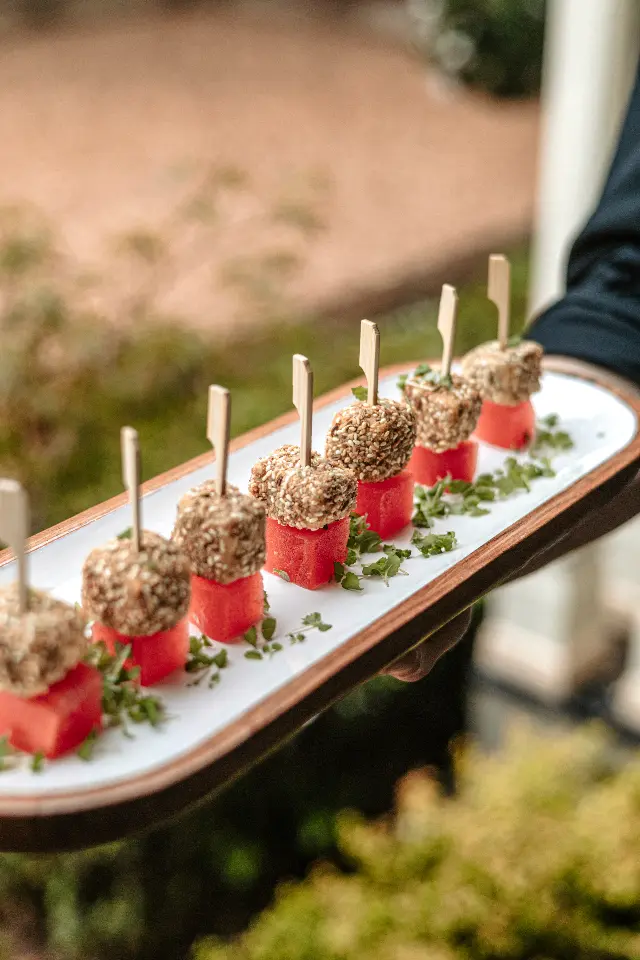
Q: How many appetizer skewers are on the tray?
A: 7